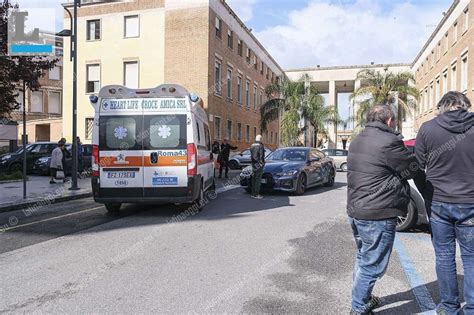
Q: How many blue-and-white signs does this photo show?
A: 1